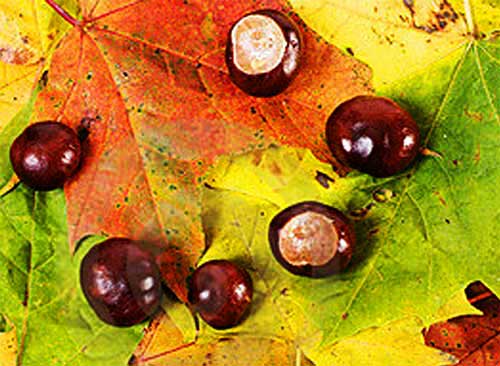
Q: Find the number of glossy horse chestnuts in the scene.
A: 6